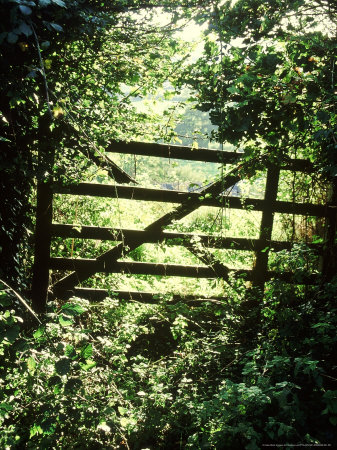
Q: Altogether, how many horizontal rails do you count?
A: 5